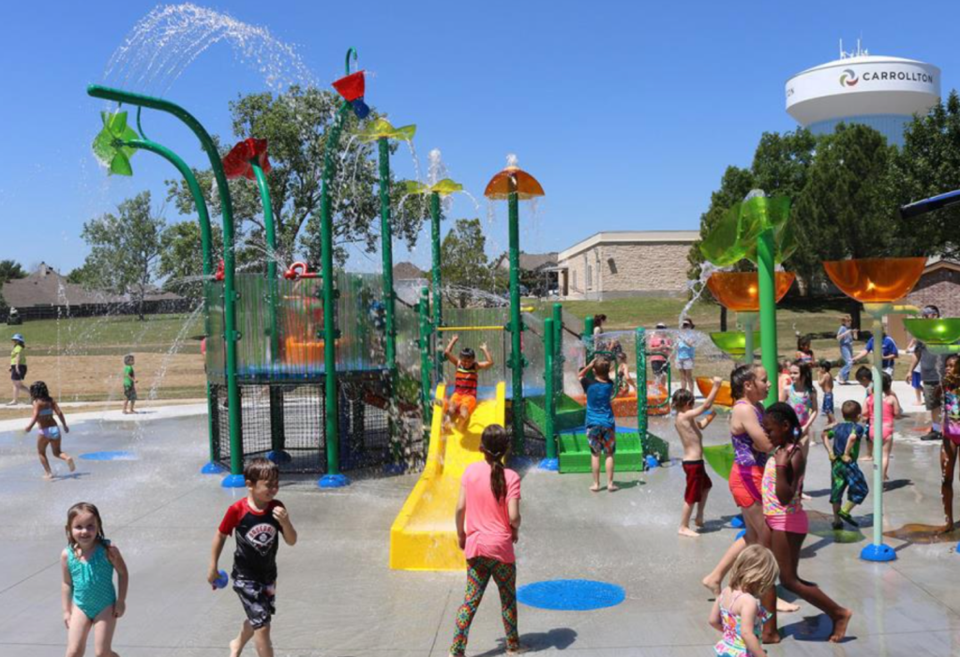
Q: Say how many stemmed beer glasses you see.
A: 0